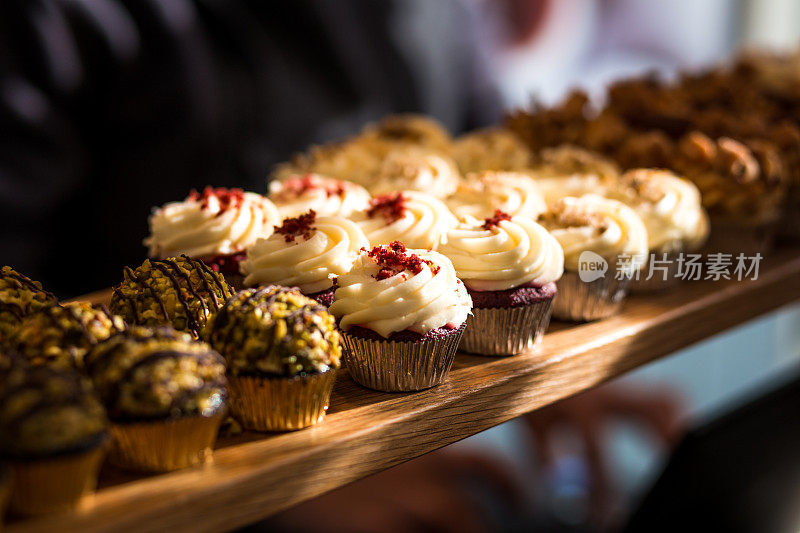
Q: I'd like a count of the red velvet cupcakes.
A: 6